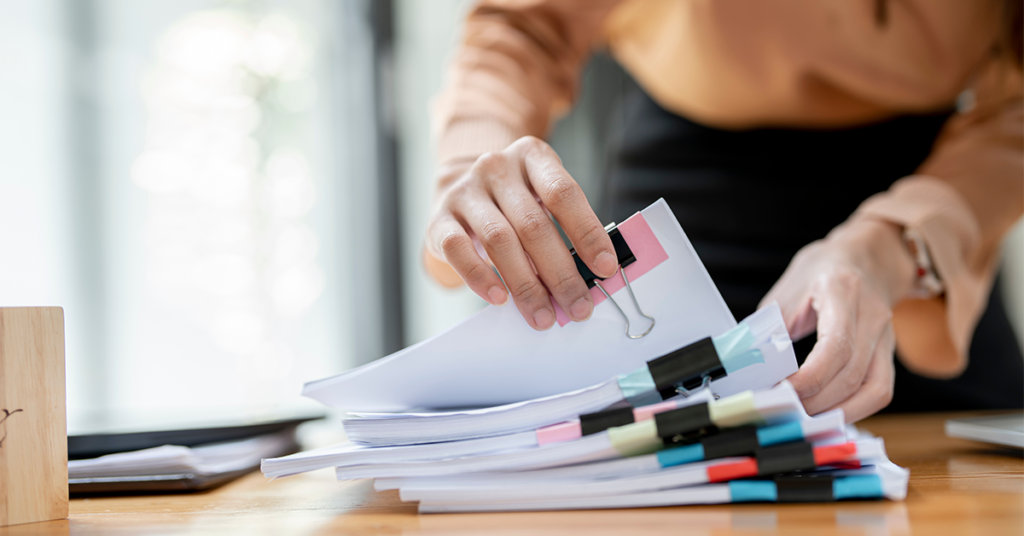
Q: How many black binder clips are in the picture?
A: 7